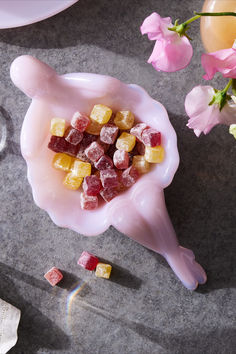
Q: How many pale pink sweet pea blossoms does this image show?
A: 3